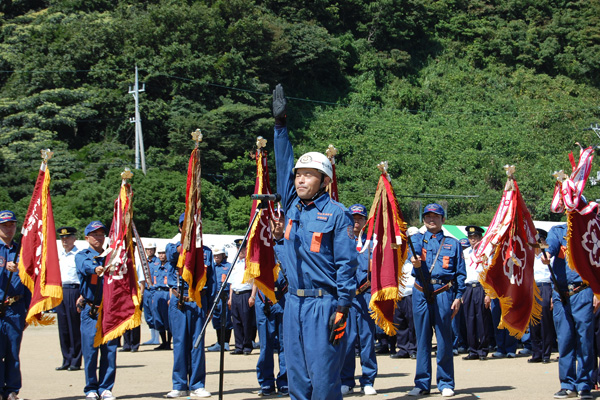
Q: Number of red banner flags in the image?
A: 8